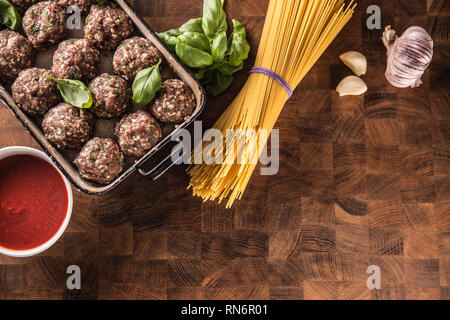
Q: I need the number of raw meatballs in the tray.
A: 13